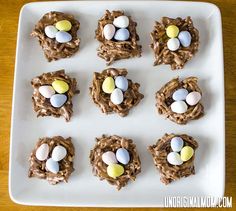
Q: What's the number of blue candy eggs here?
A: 9